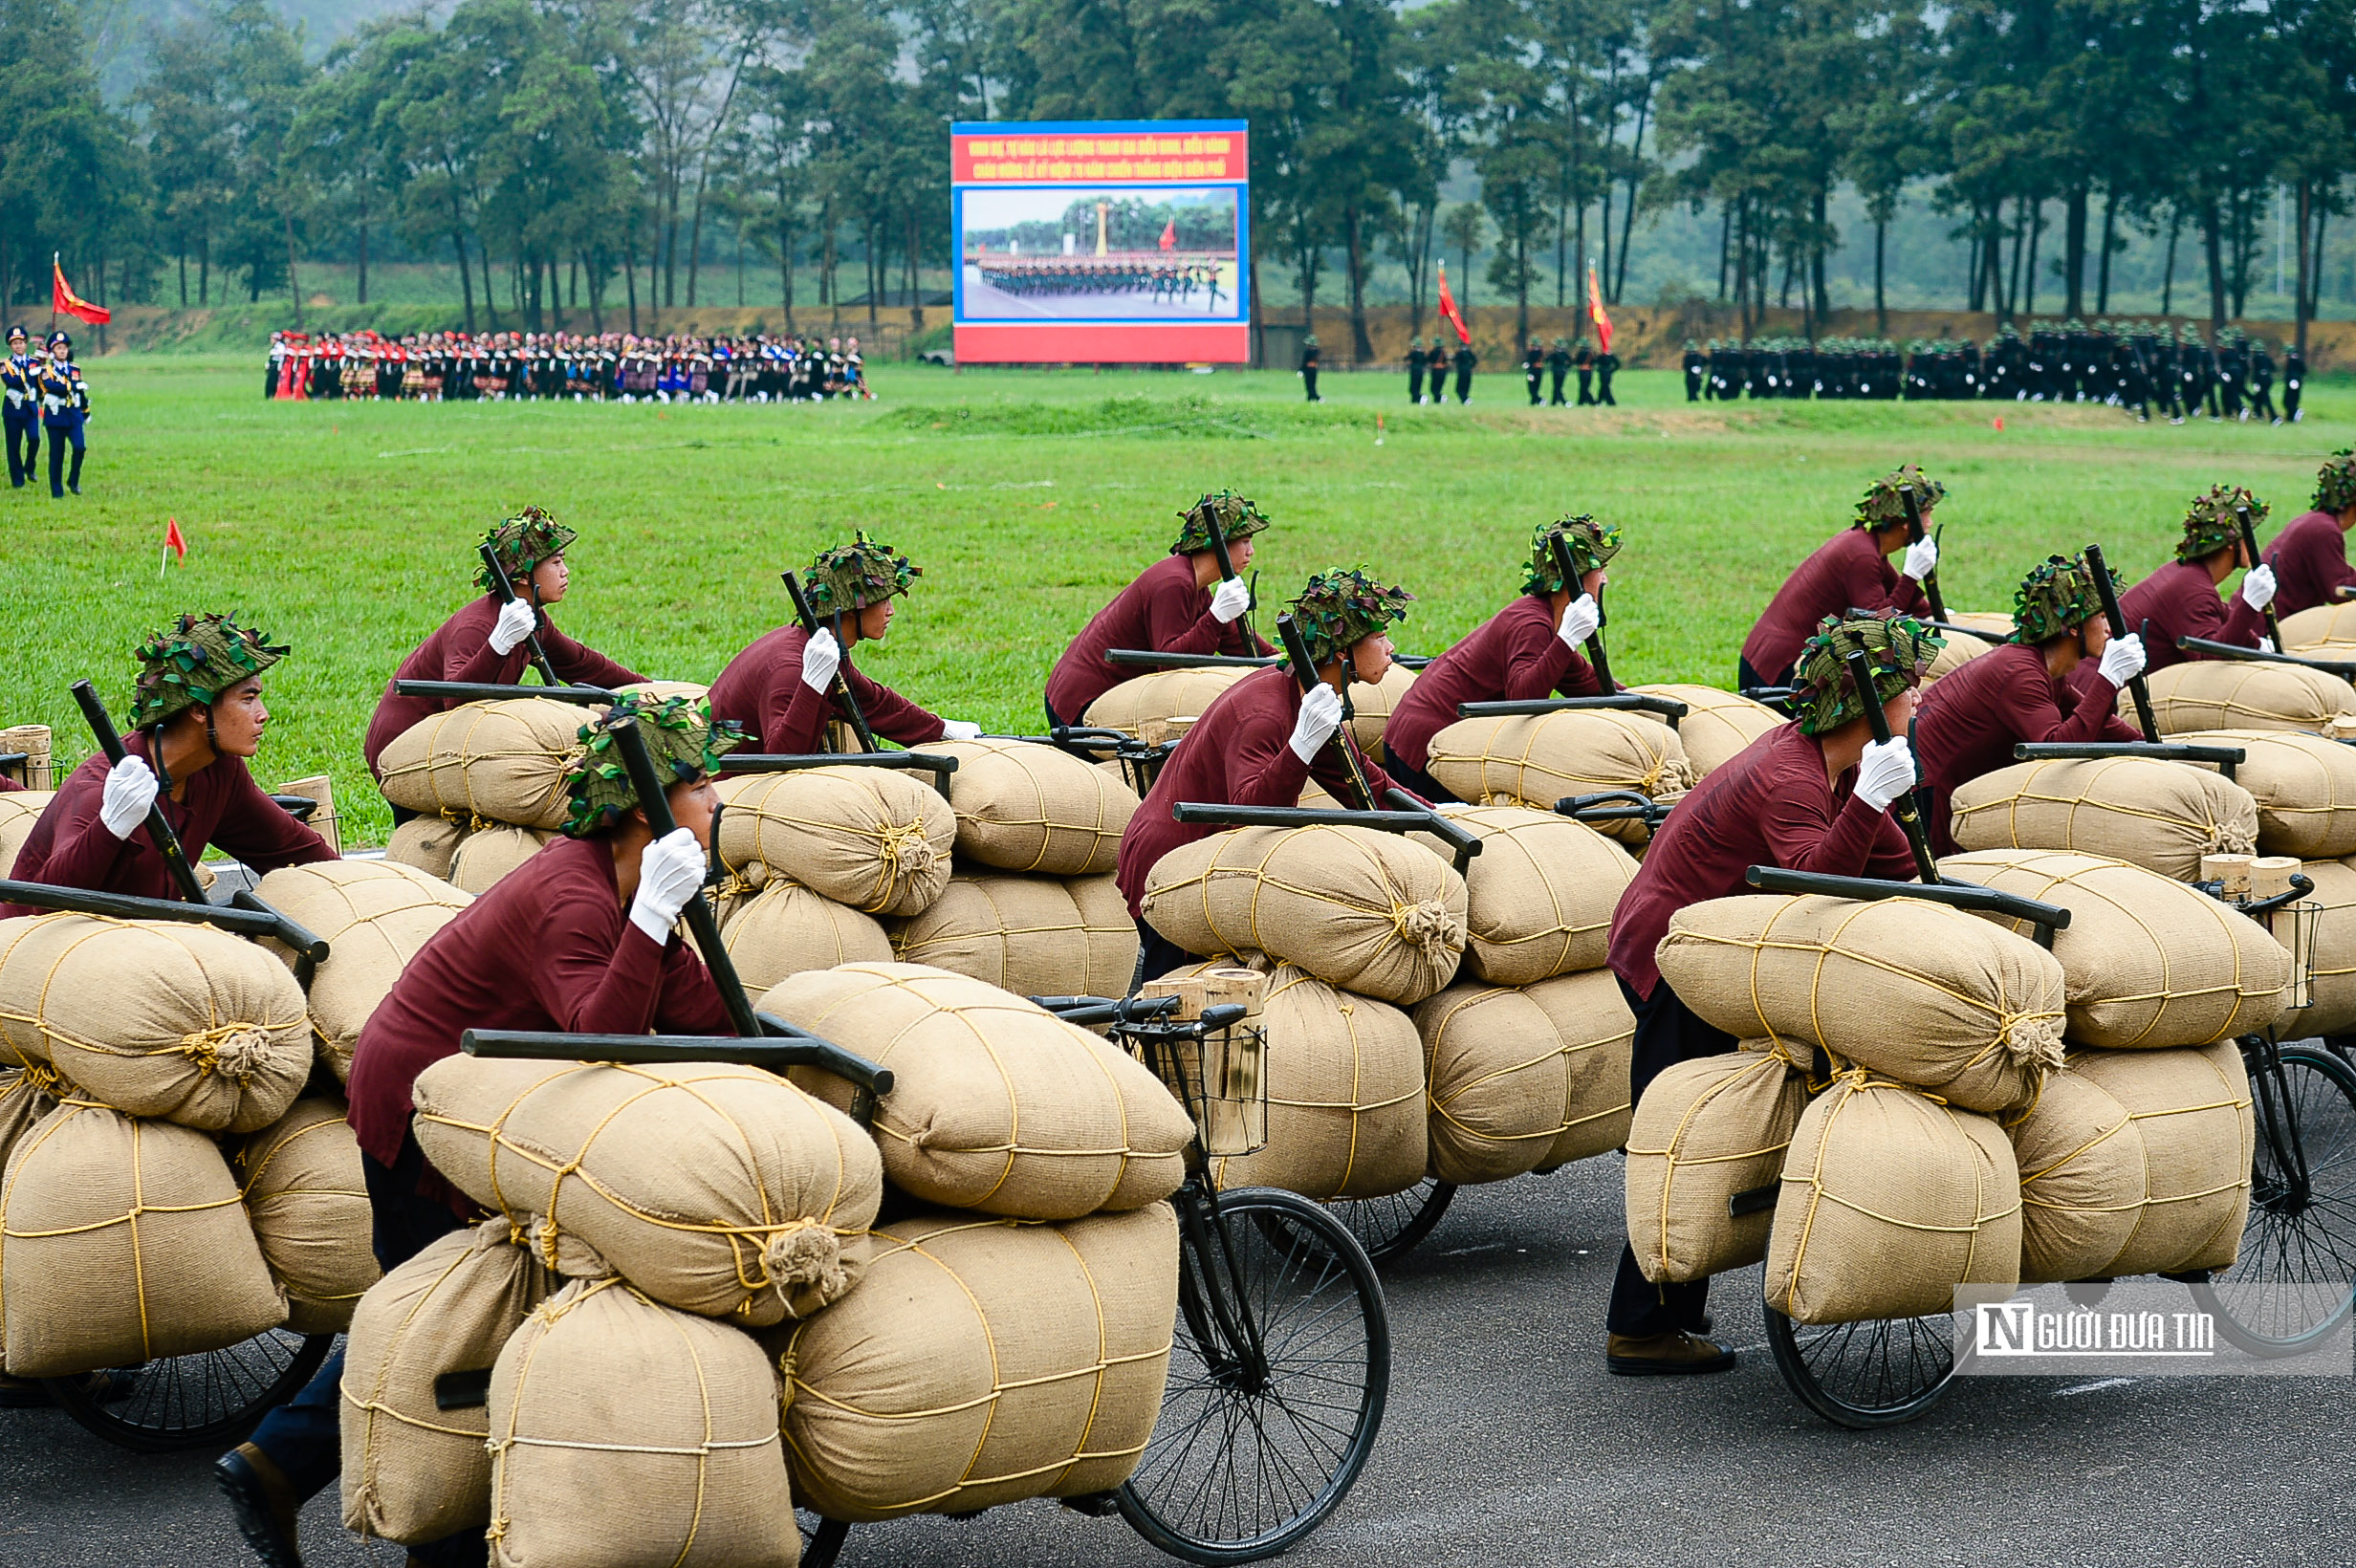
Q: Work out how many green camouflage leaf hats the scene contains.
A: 12